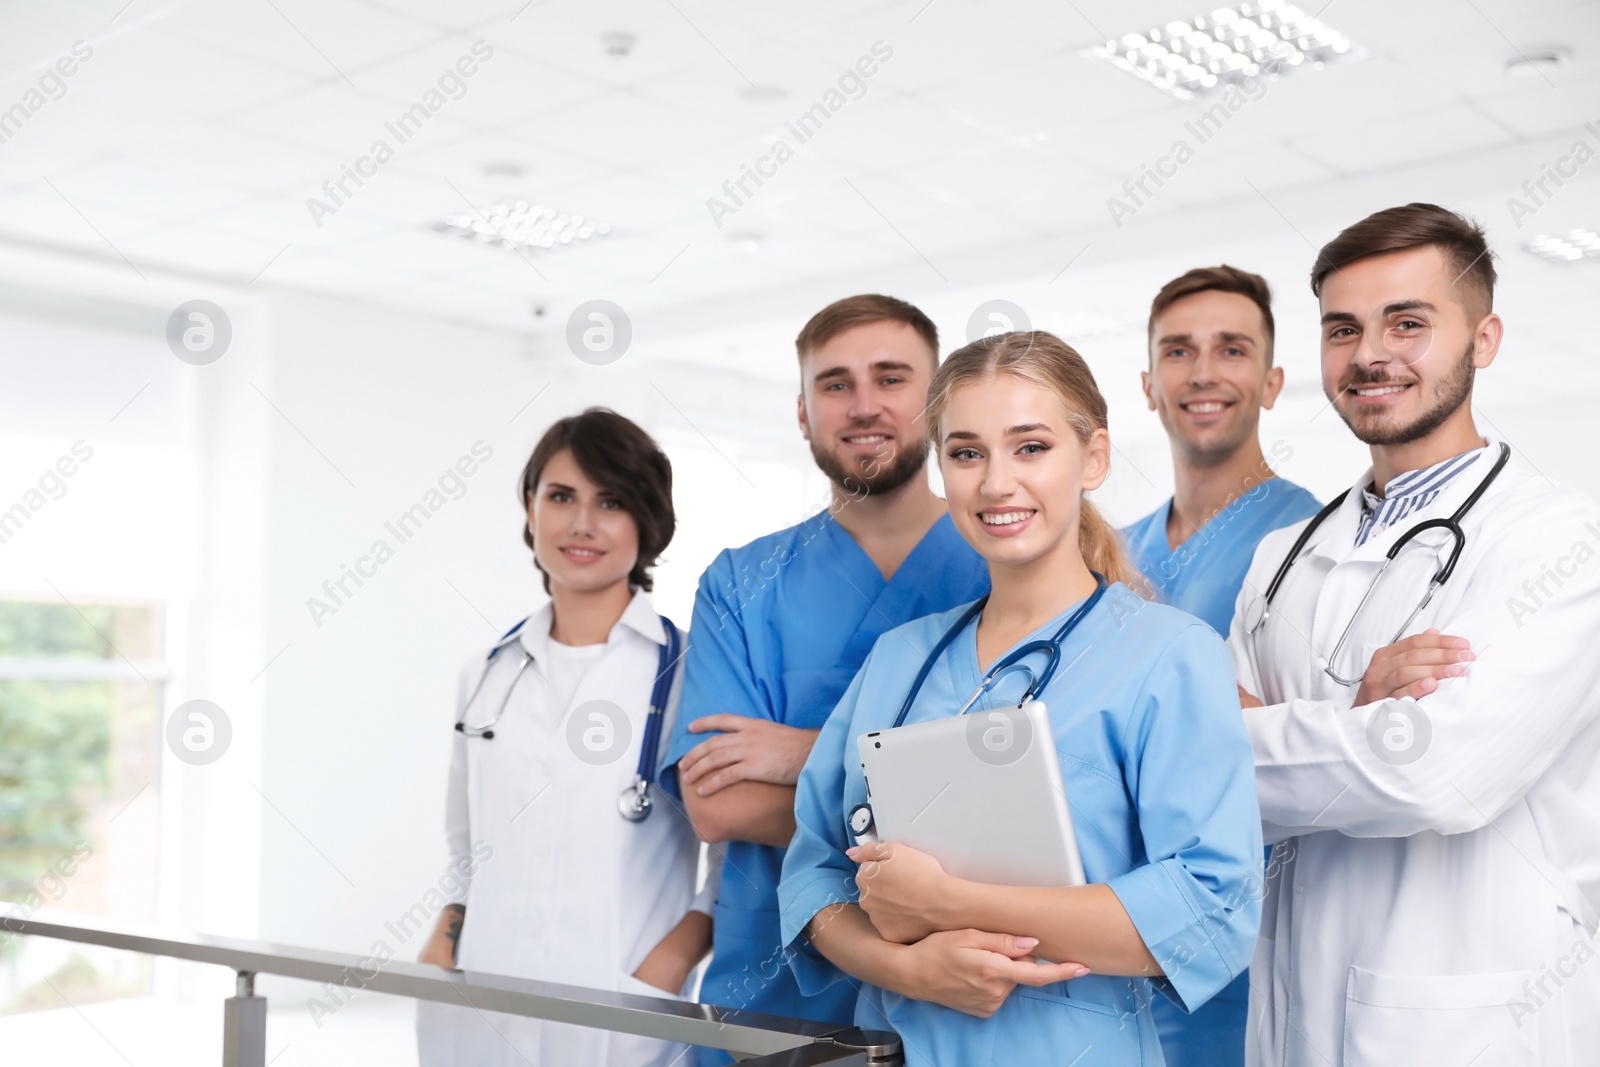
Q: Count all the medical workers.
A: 5